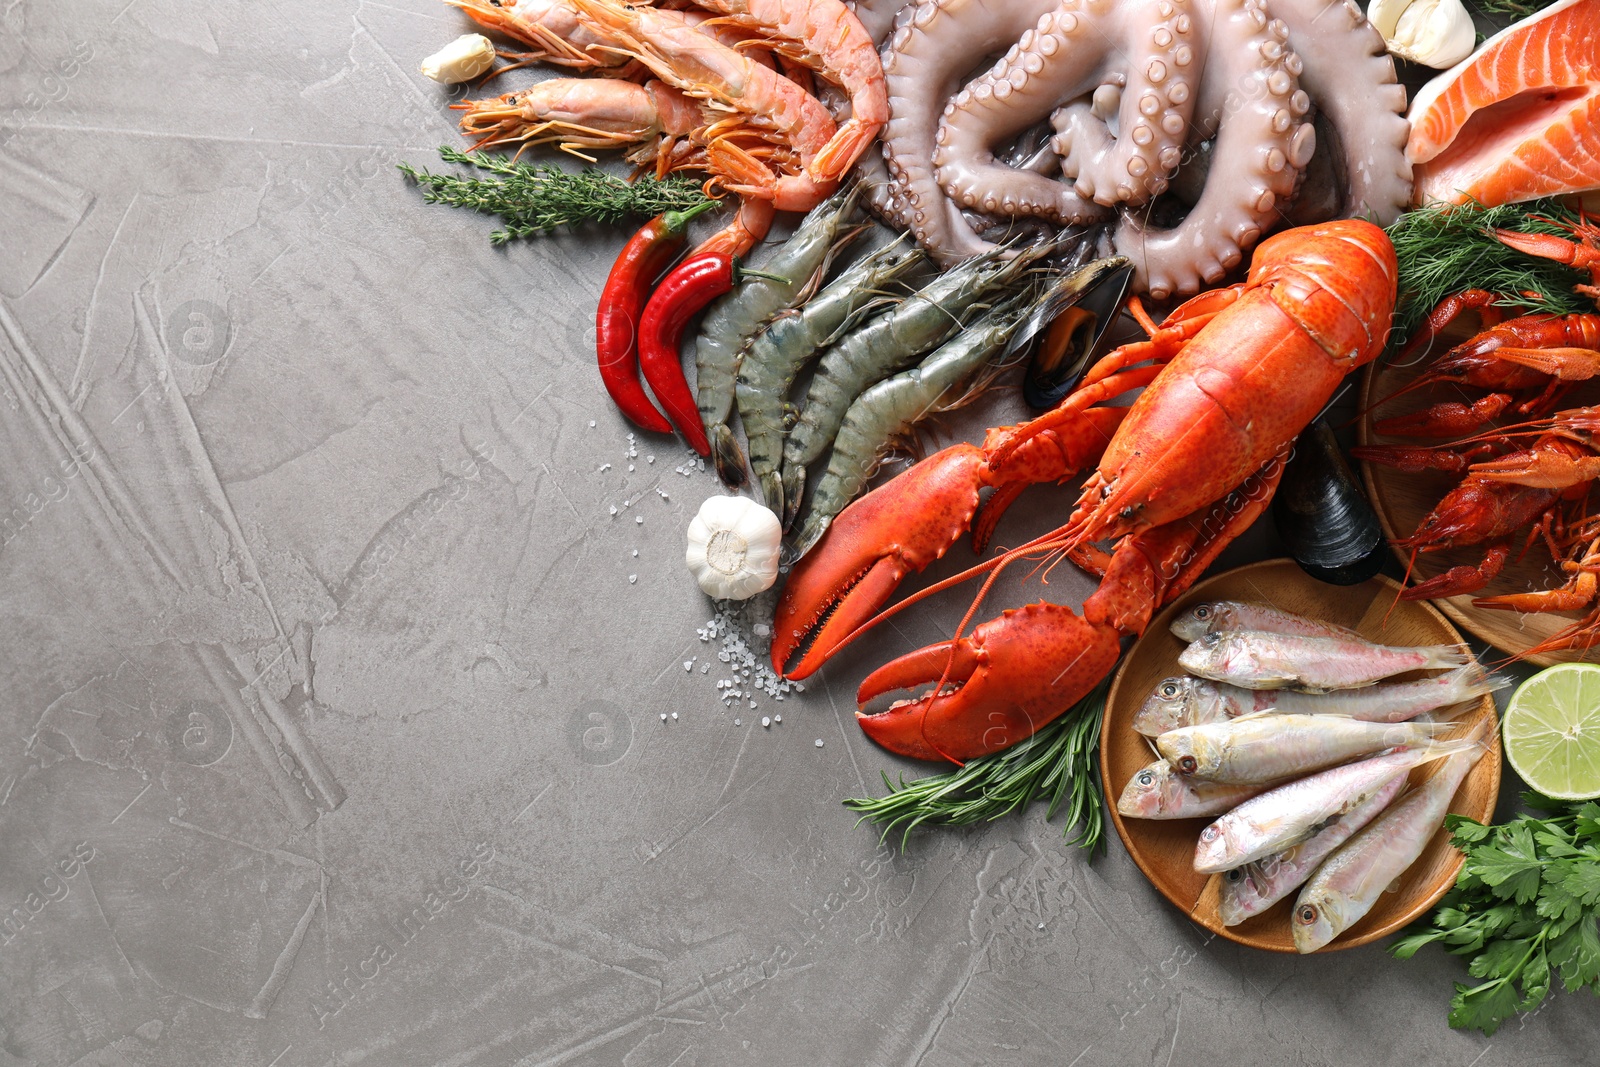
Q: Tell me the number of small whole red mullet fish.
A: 8